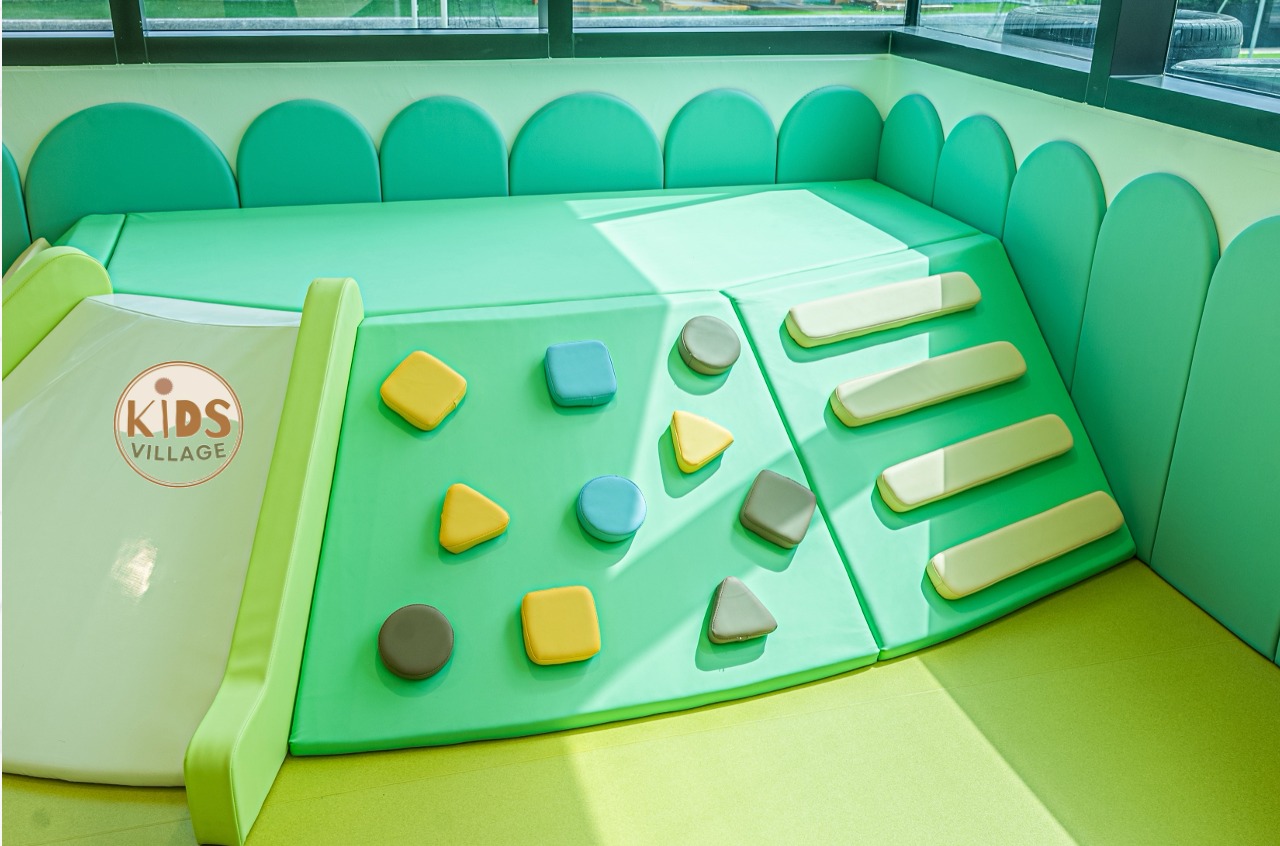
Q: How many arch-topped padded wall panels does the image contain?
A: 12